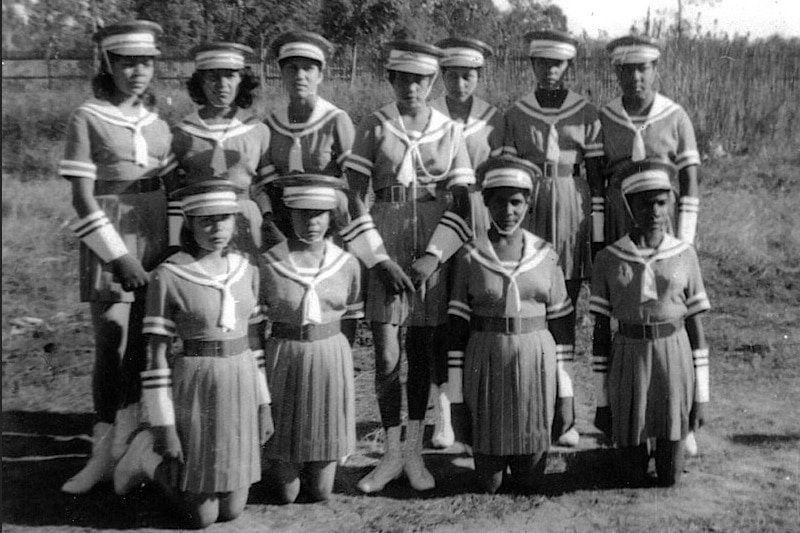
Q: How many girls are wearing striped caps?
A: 11